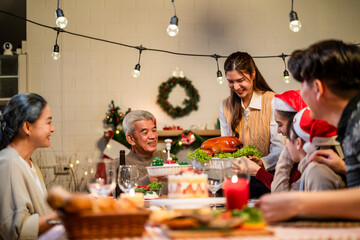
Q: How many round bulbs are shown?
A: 7